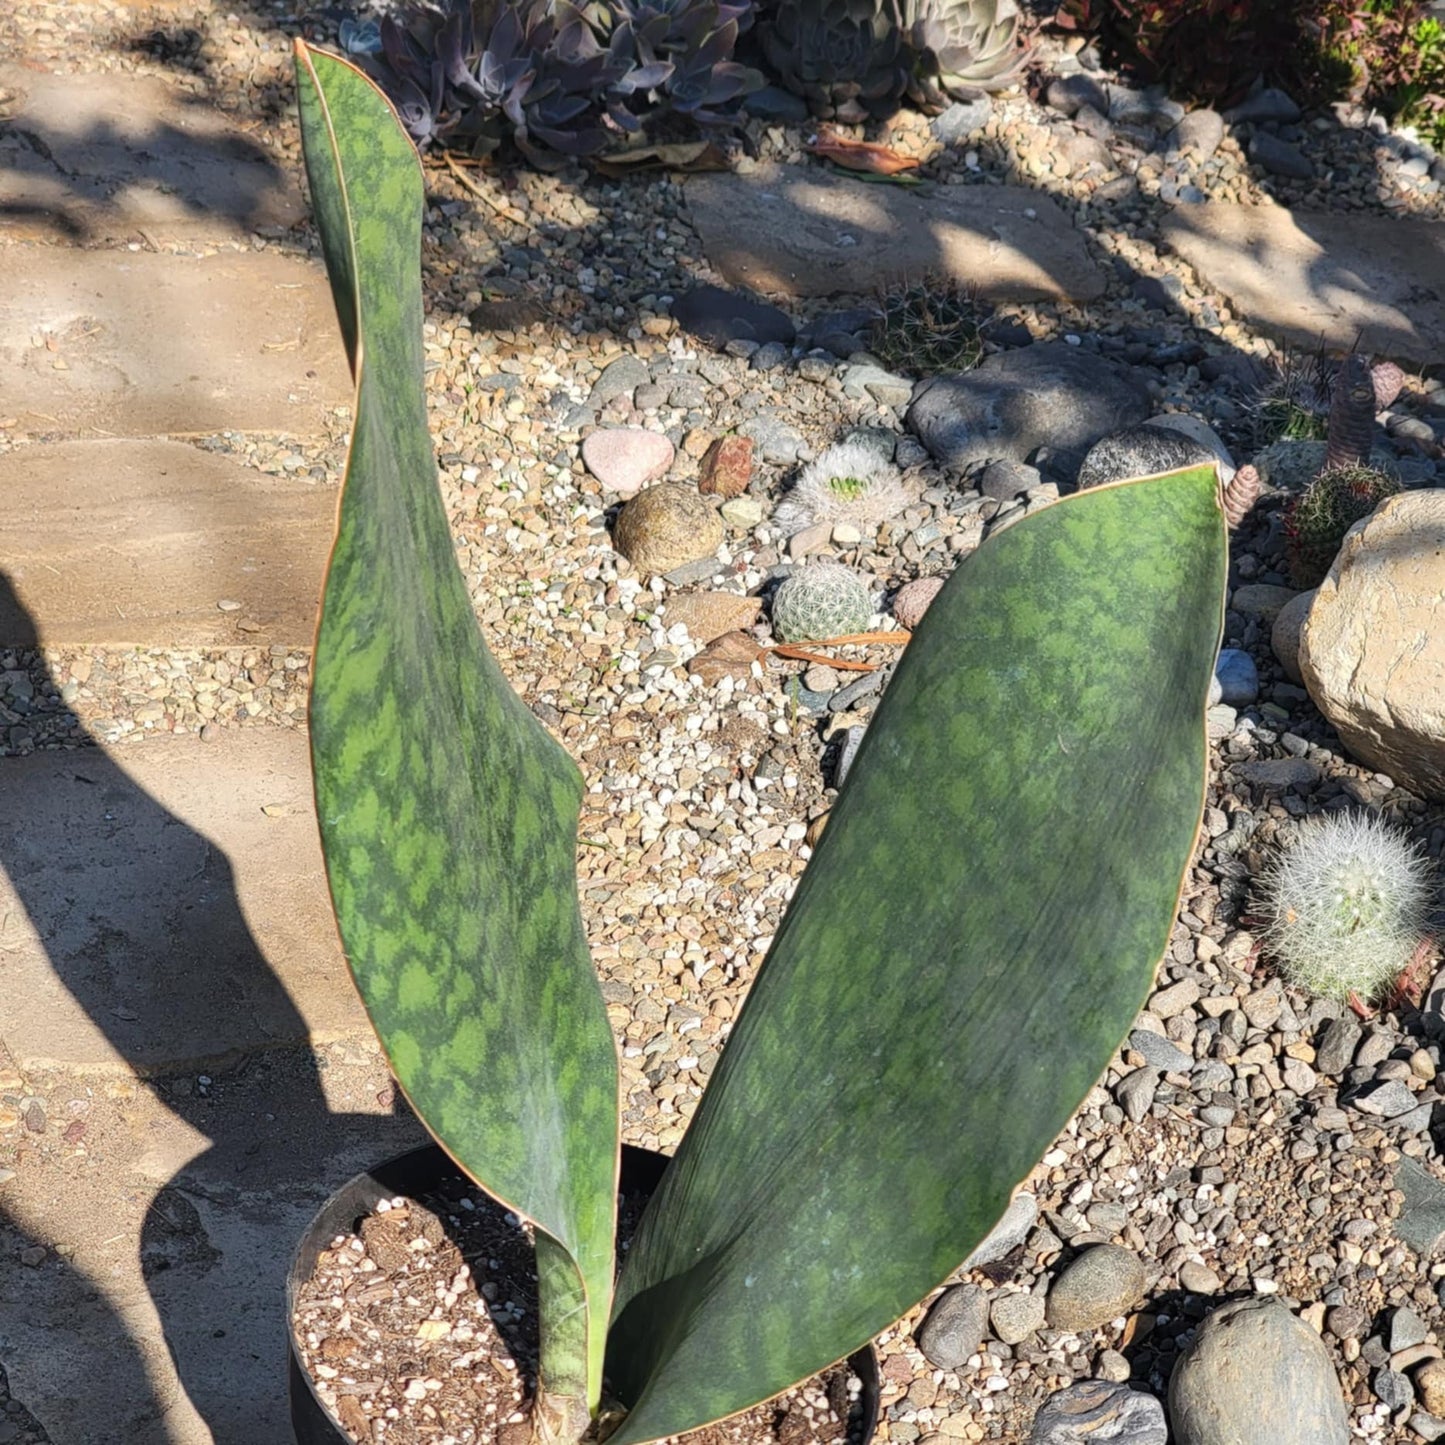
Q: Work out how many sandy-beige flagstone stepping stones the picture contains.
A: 7